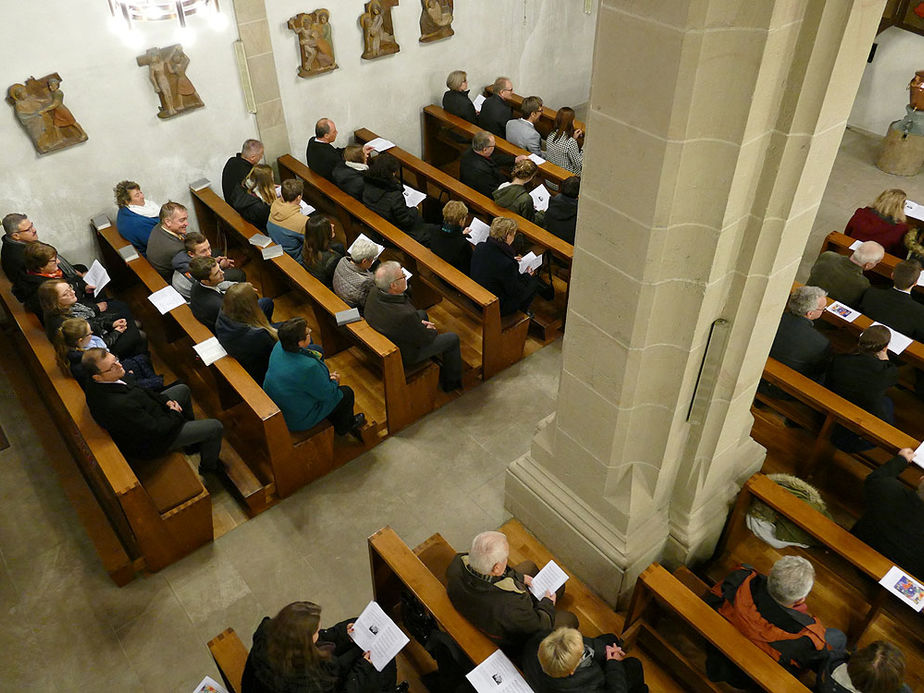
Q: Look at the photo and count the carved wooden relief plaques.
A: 5